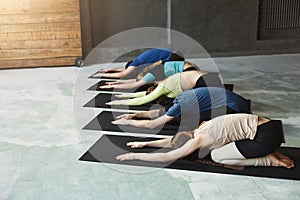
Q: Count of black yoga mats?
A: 5